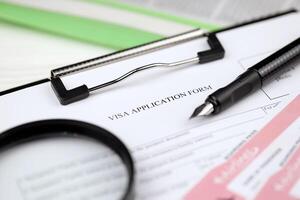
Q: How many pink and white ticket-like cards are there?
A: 2